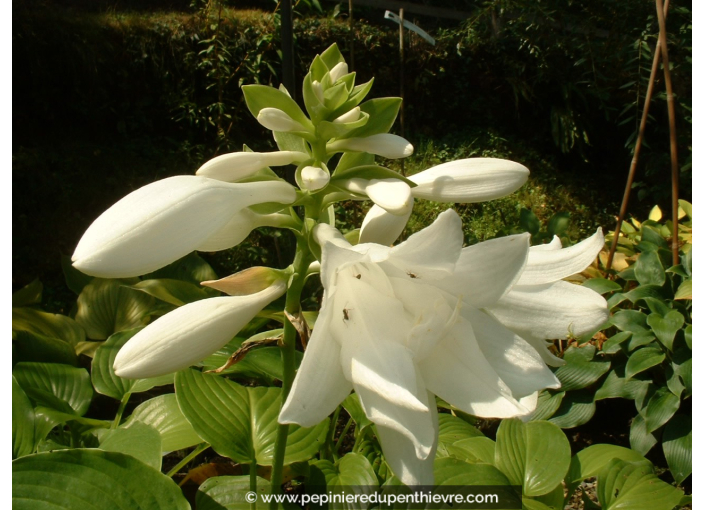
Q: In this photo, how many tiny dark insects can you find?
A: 3